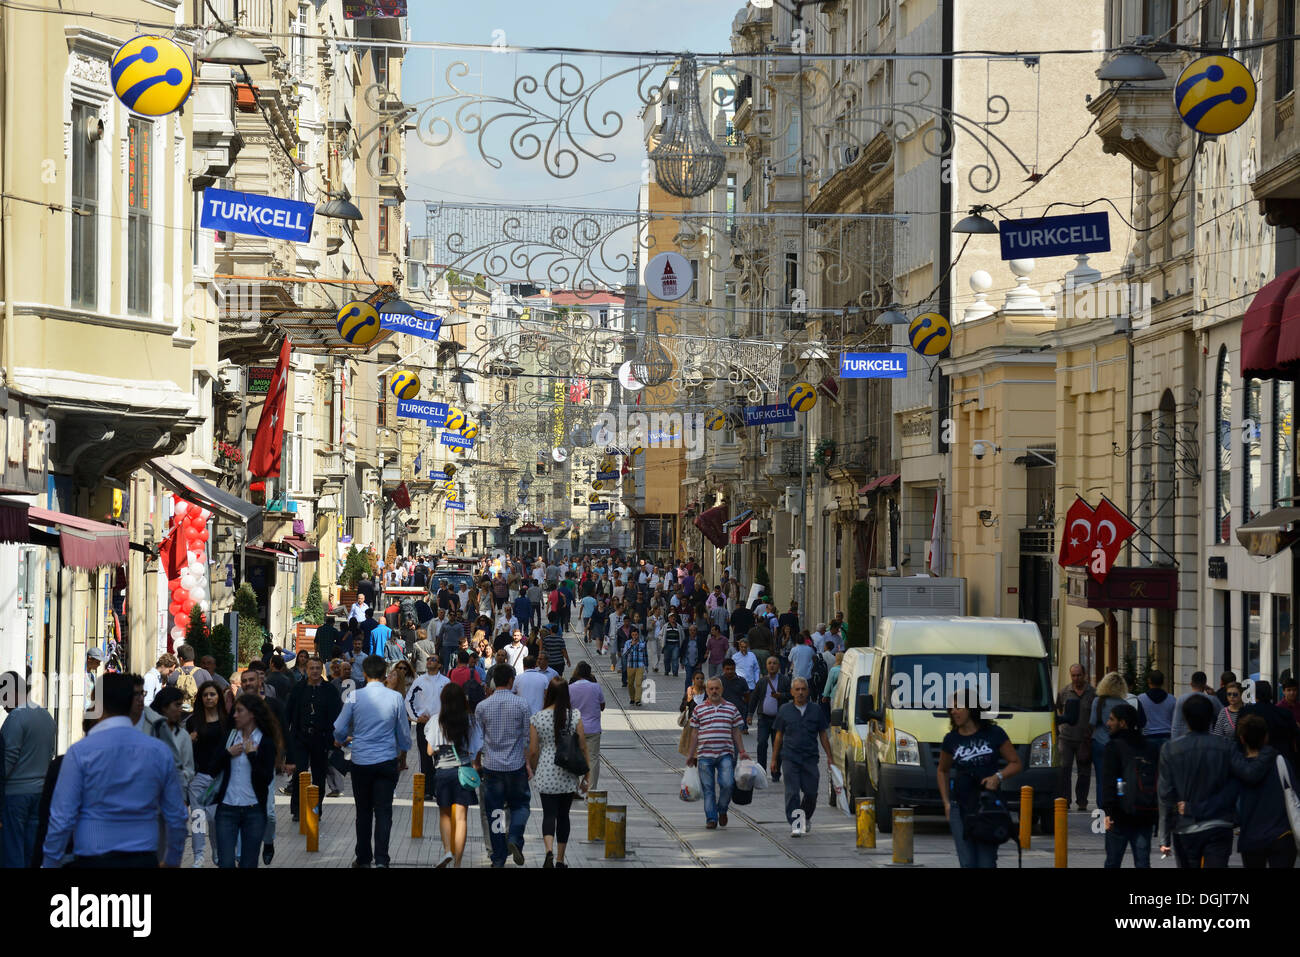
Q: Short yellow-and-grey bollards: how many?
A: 4